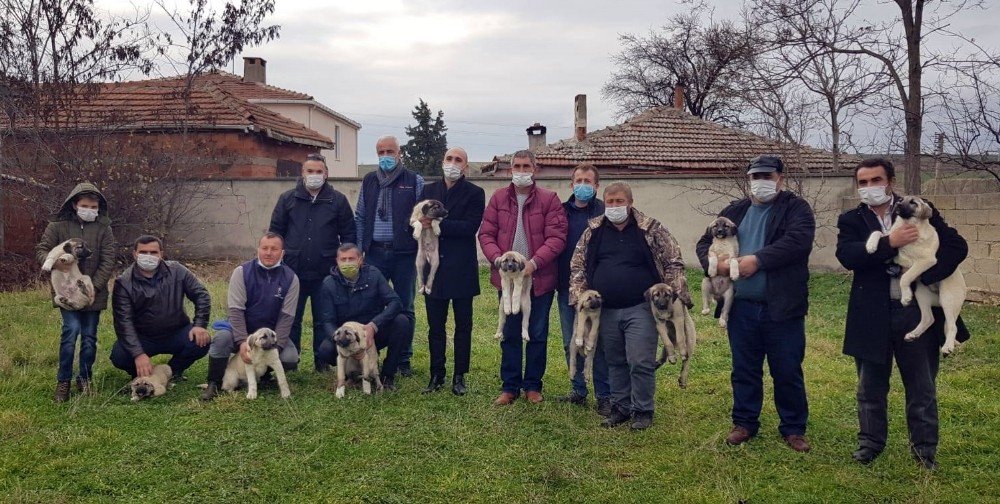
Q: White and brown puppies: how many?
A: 10